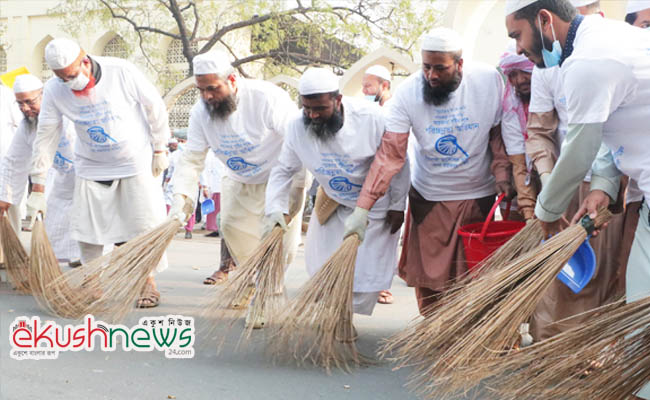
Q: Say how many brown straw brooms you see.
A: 8